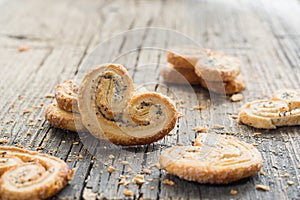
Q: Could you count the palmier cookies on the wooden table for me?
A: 8